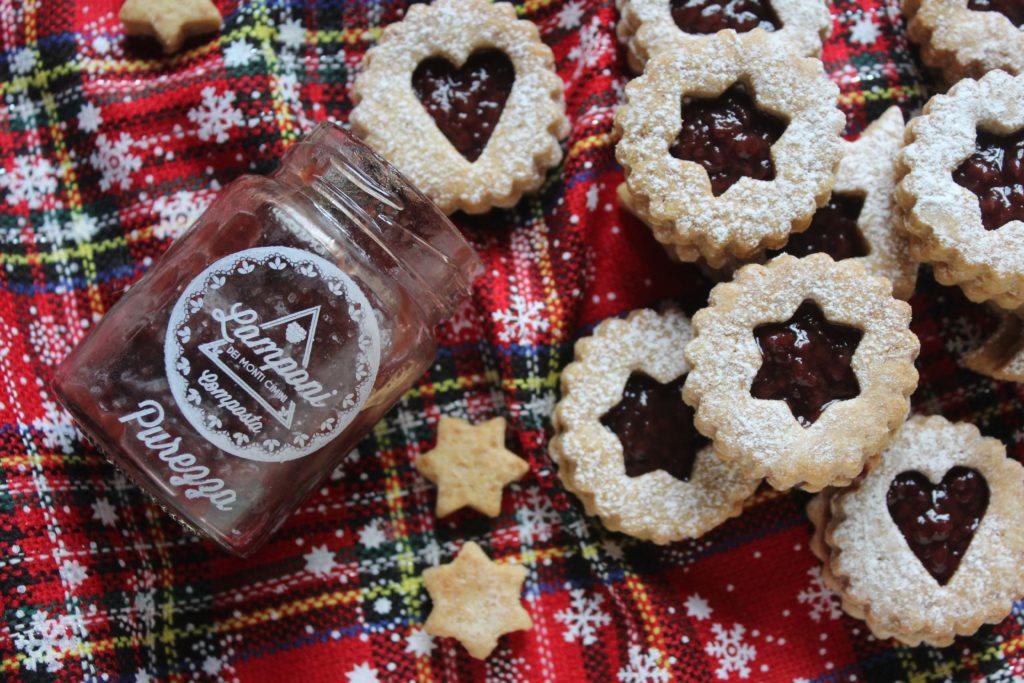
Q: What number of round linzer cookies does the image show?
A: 8